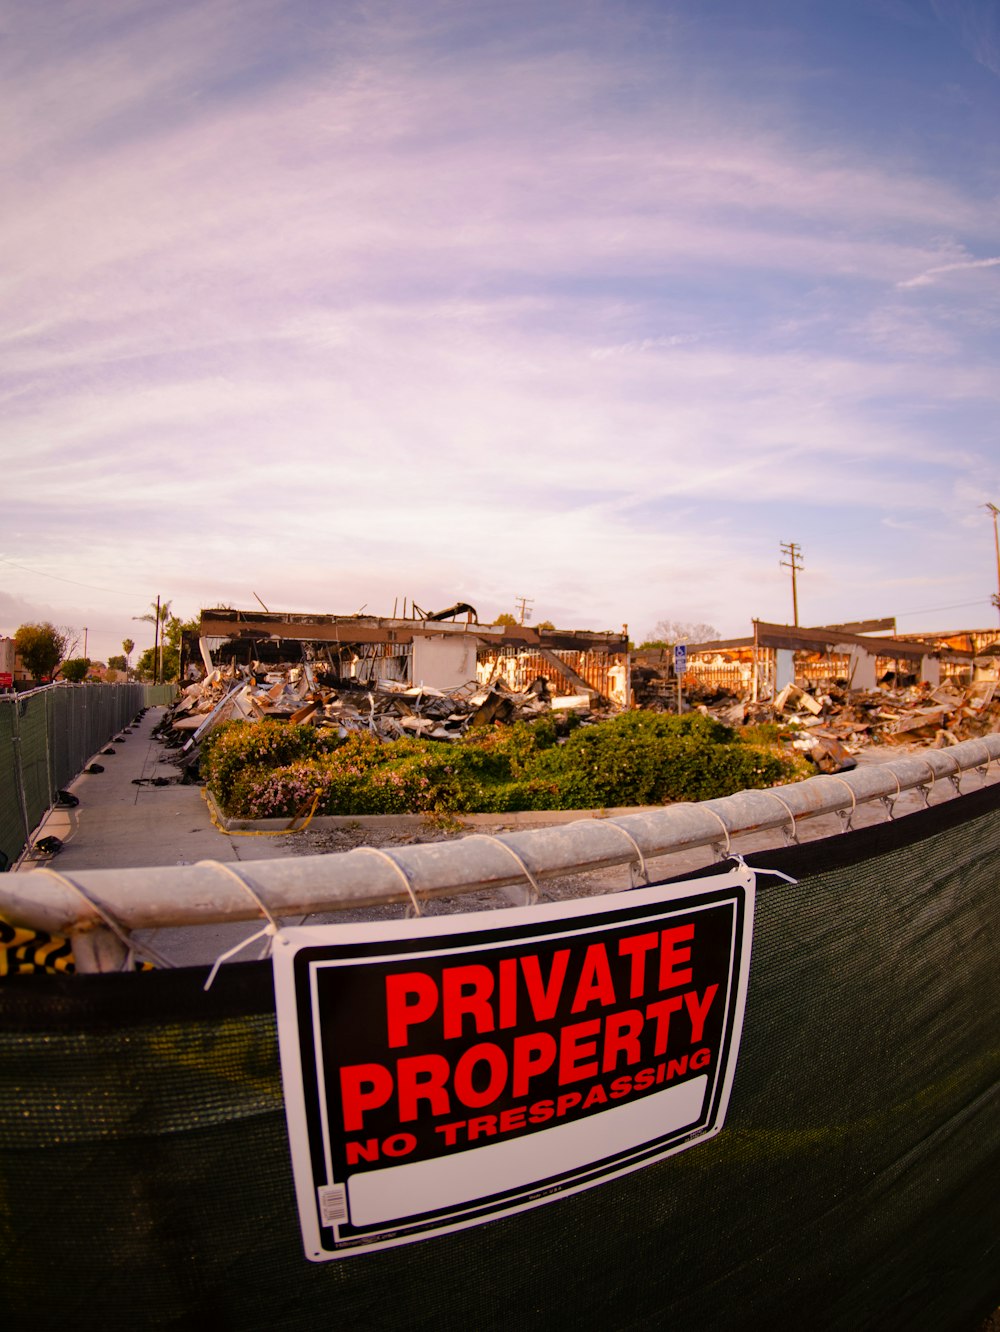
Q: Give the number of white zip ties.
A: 2